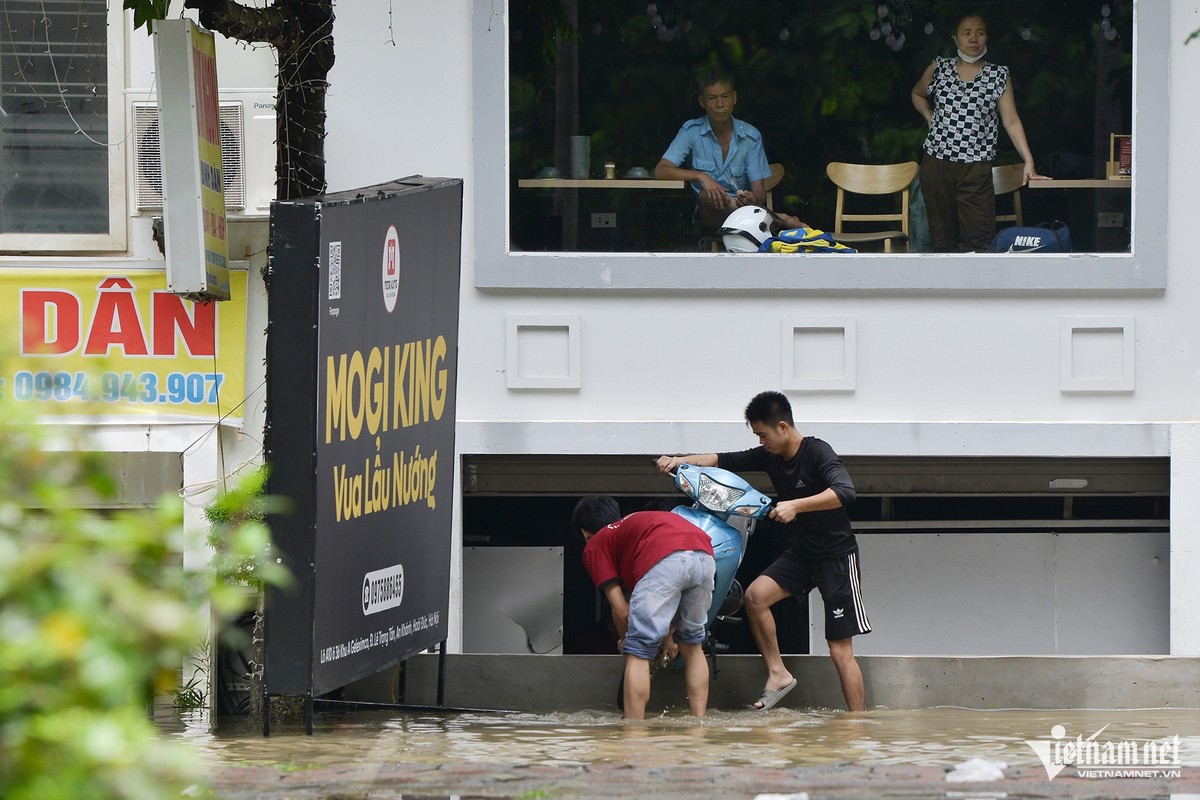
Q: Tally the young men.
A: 2